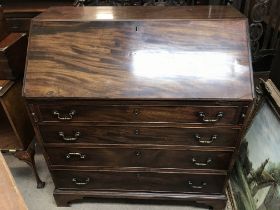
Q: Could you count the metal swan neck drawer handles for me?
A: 8